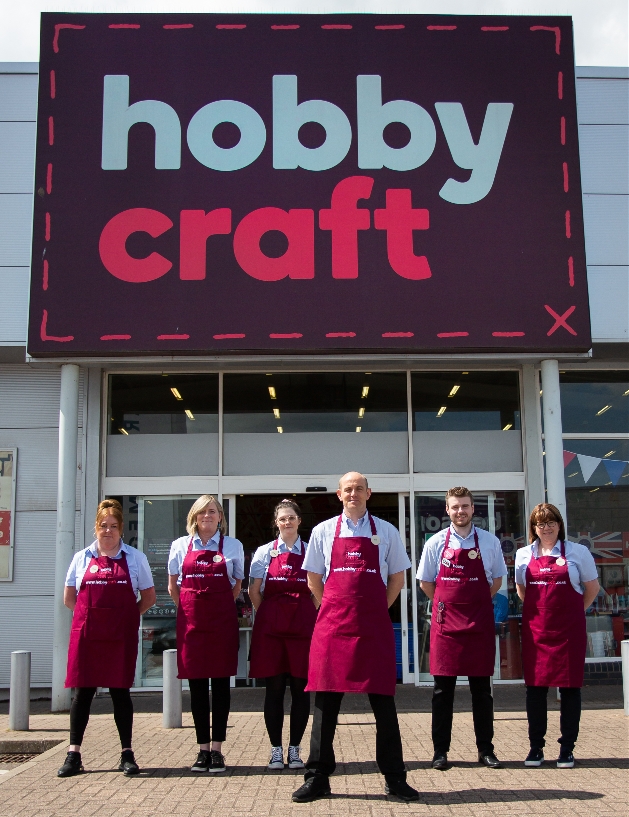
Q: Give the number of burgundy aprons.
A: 6